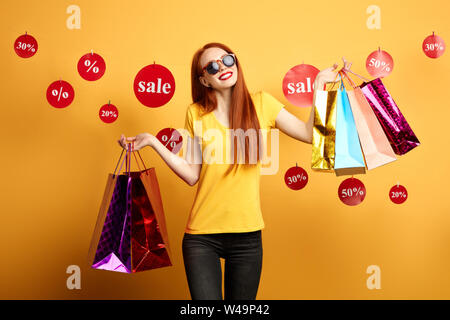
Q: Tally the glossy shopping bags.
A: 4